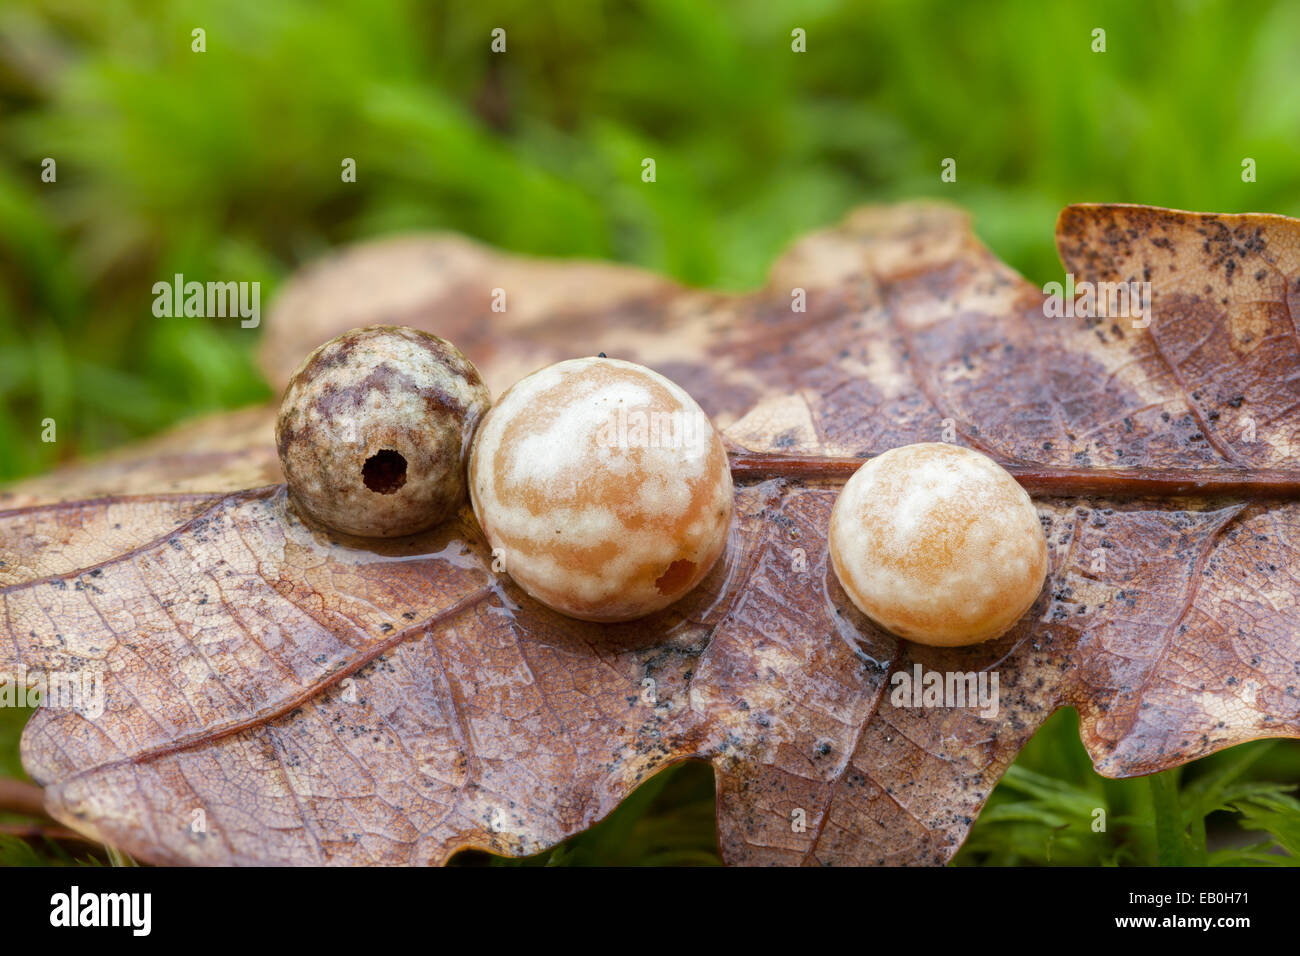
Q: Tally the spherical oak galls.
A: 3